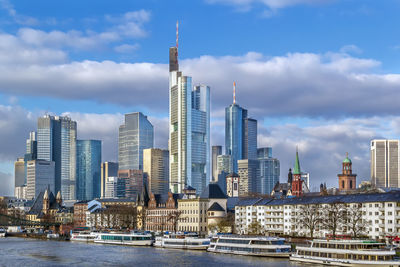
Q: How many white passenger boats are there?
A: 5